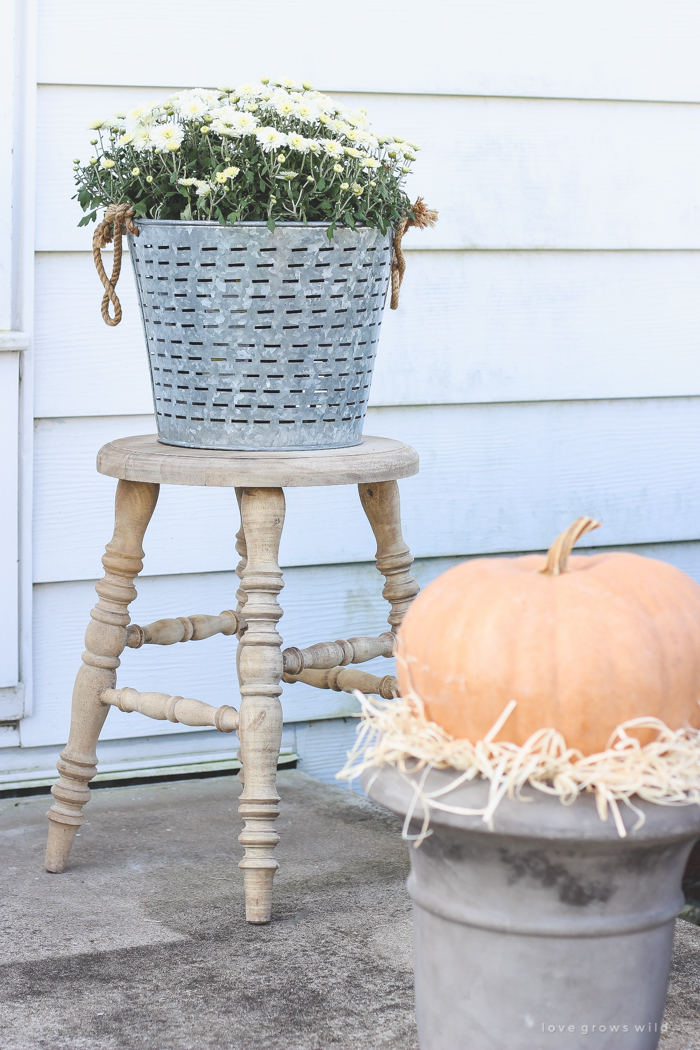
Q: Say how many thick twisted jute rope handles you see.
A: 2